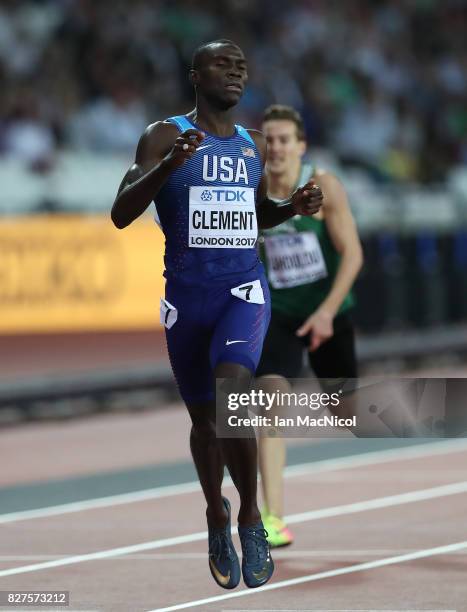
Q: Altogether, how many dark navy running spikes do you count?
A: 2